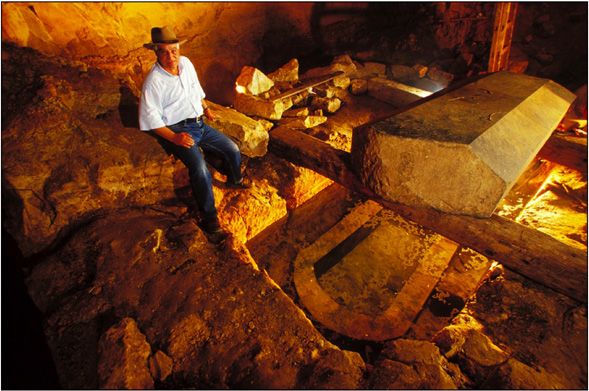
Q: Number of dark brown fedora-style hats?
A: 1